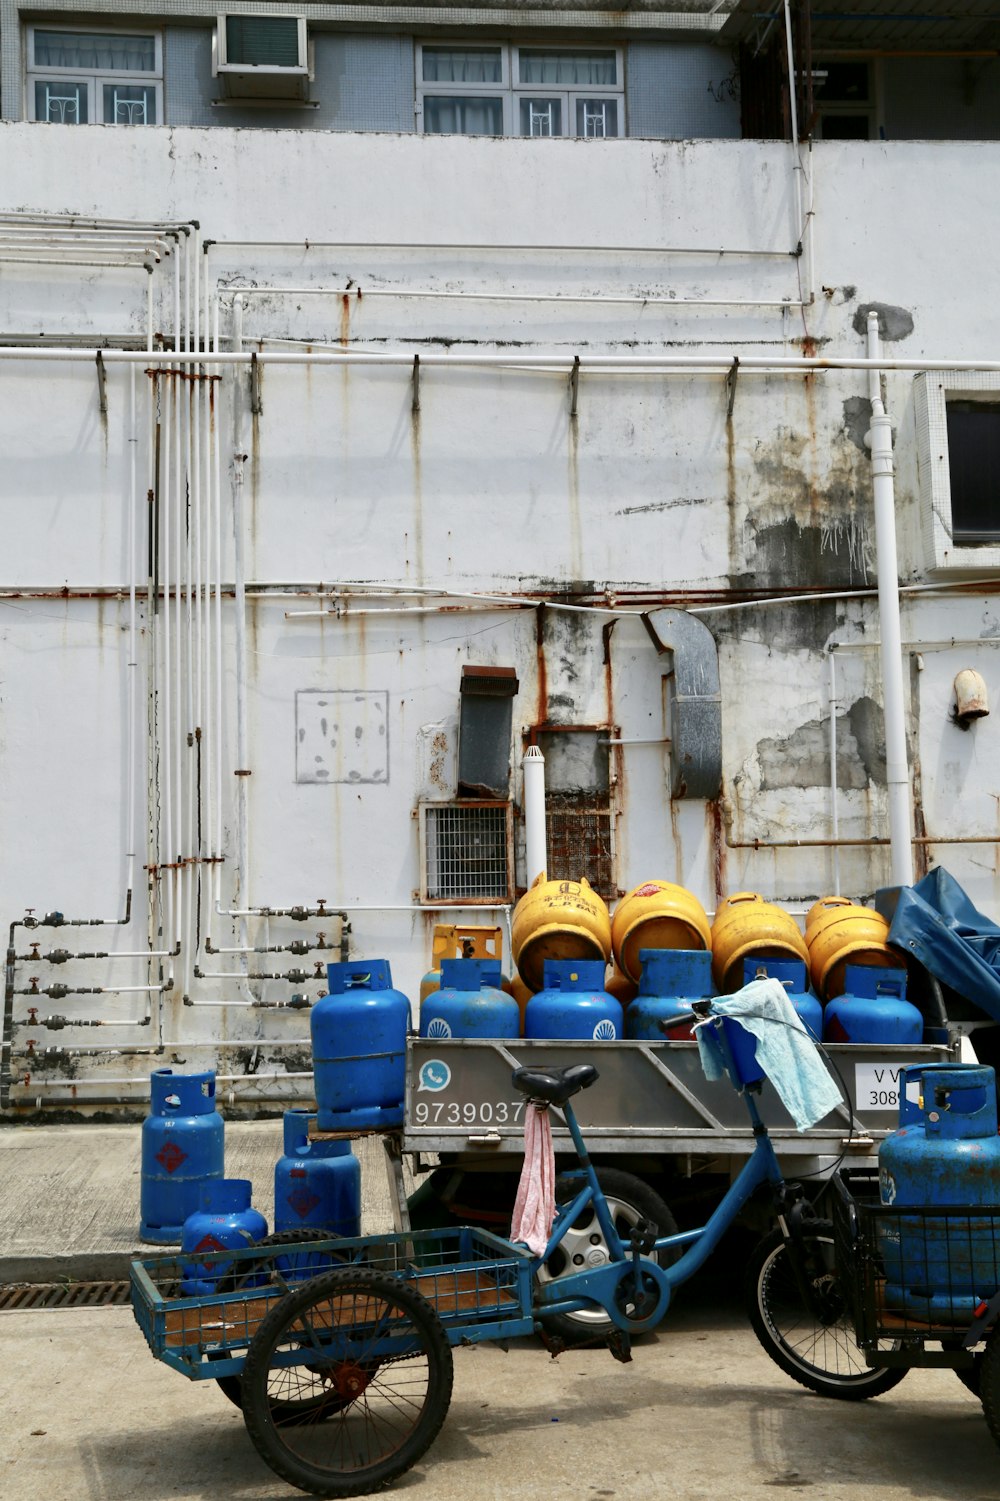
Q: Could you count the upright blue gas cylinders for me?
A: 10